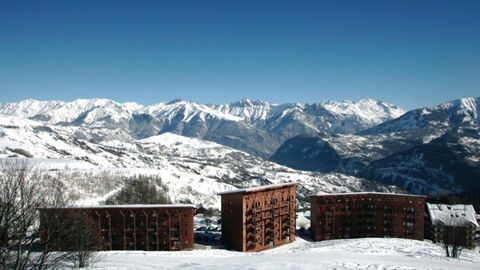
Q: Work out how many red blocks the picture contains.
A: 3